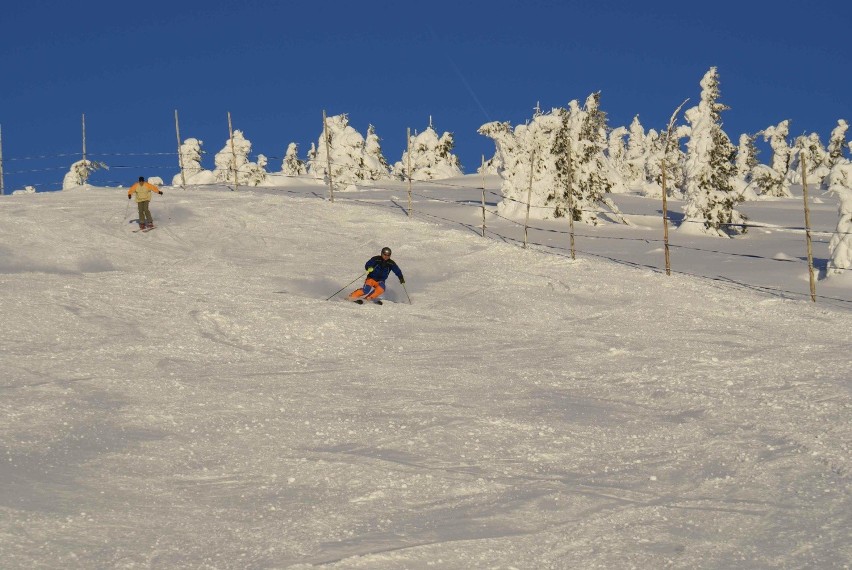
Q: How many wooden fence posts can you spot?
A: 11